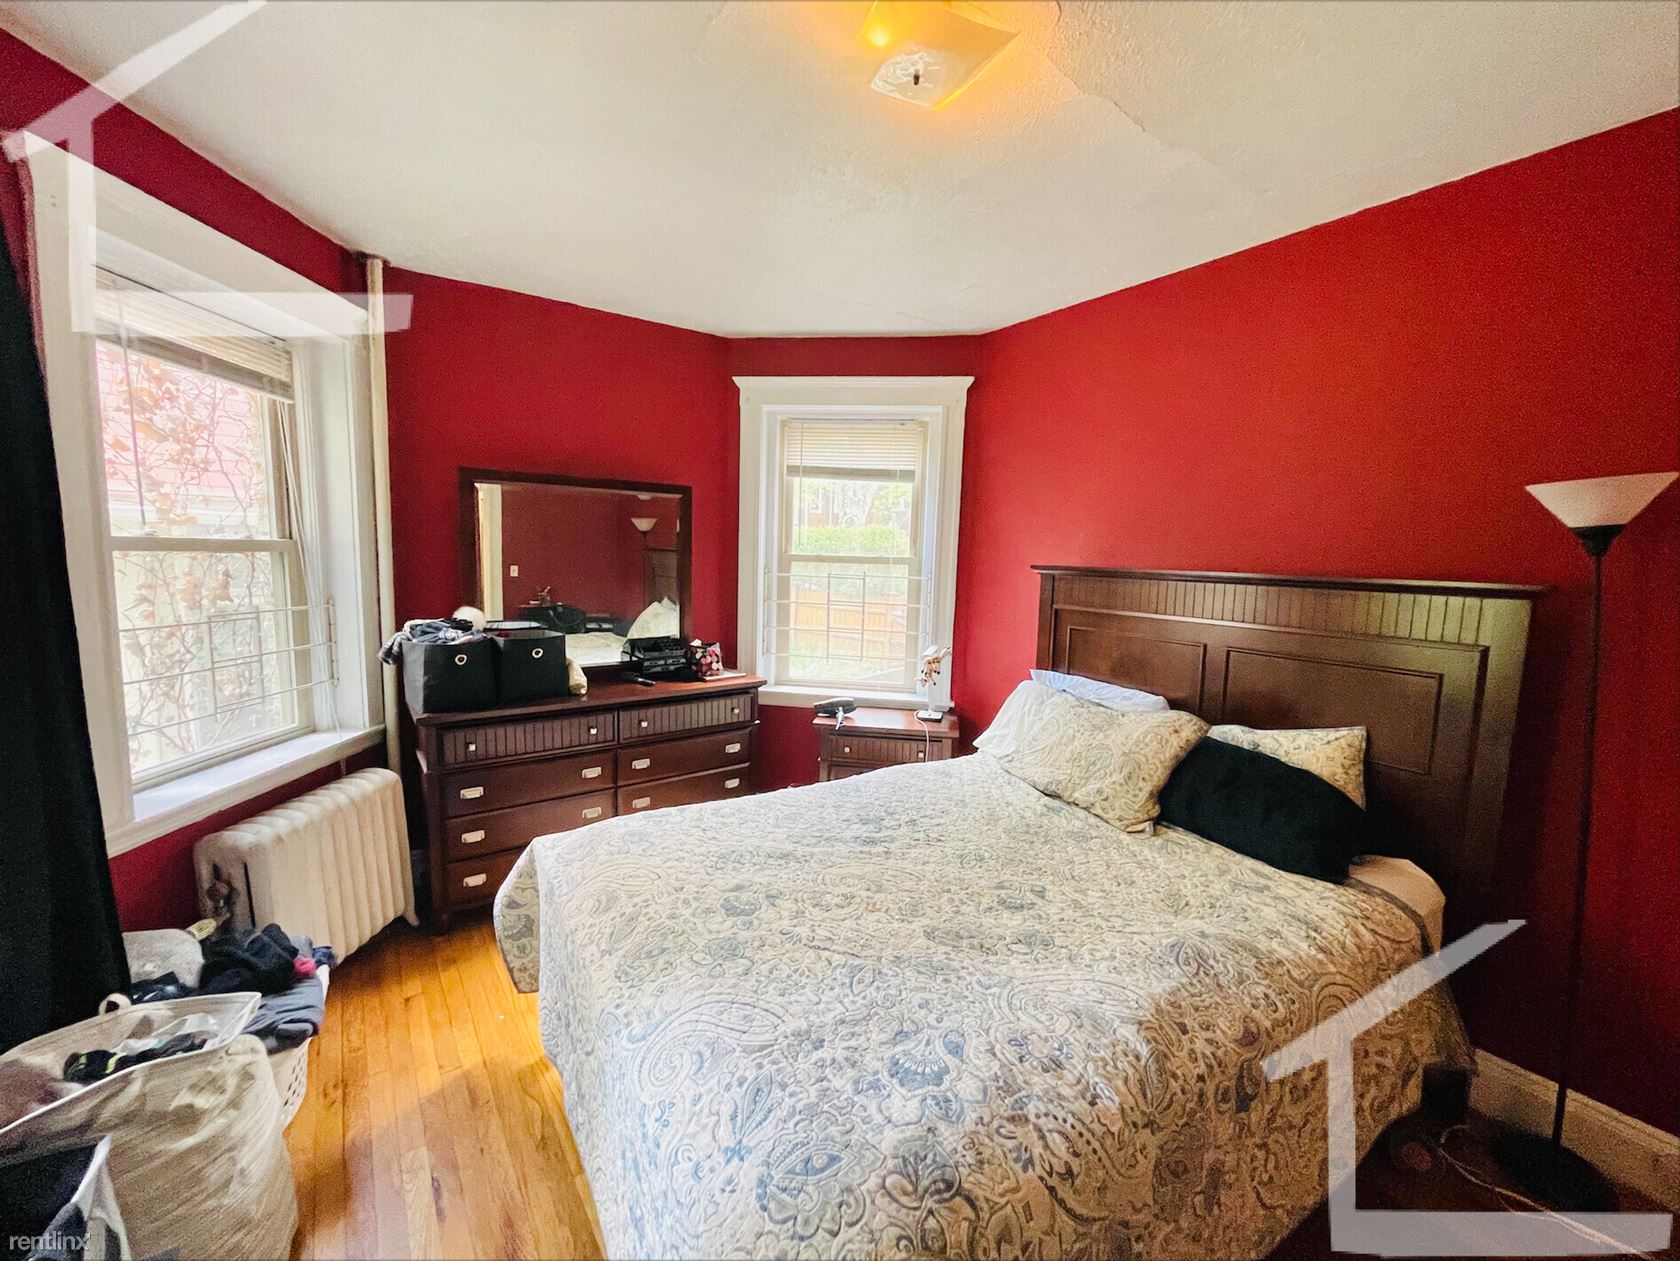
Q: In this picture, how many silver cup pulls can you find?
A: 9